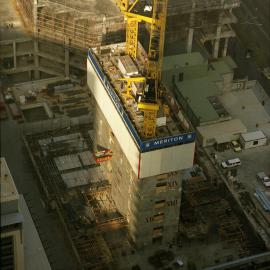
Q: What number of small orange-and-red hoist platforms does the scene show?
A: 1